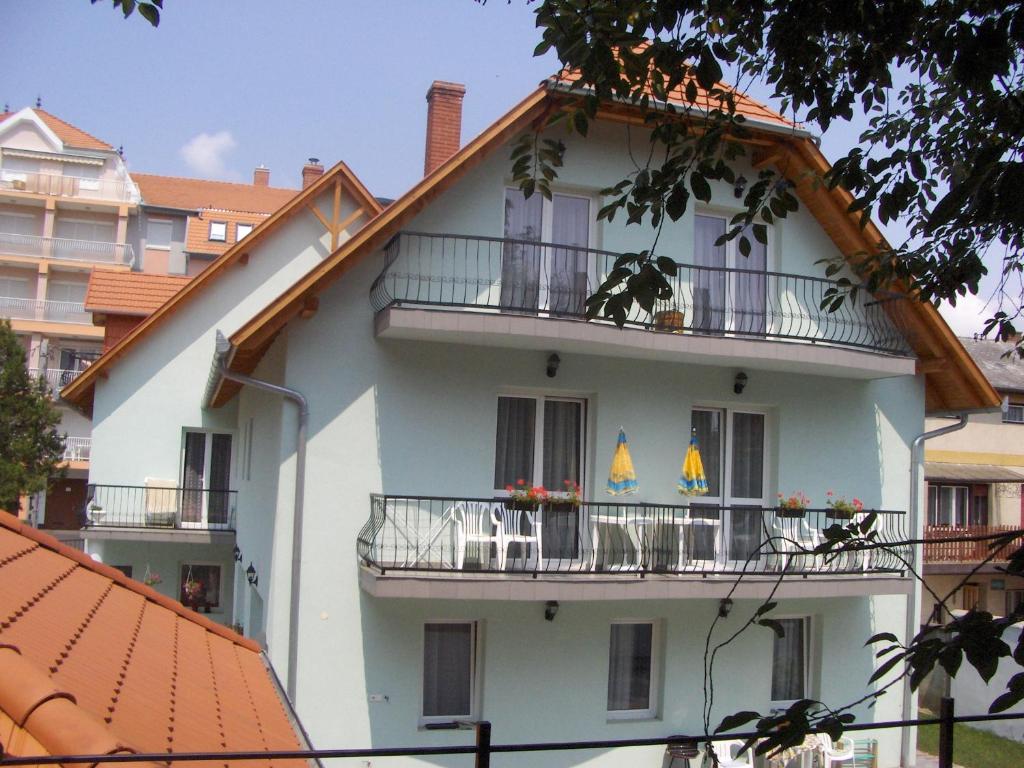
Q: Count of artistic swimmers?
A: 0